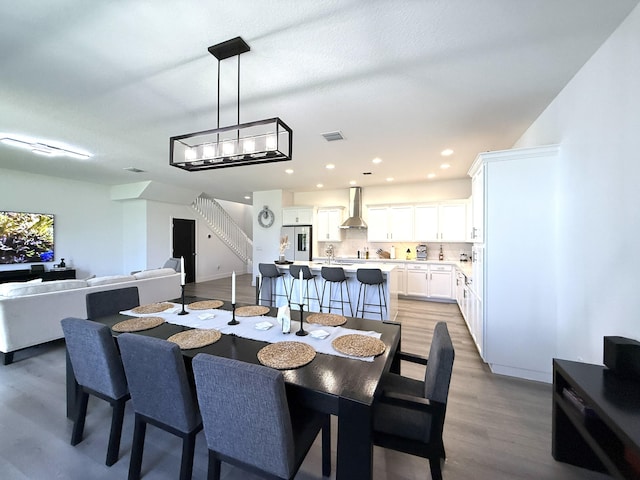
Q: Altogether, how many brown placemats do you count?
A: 8